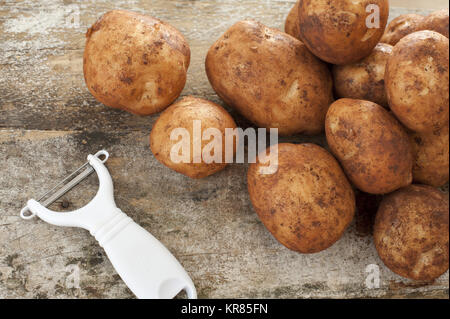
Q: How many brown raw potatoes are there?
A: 13